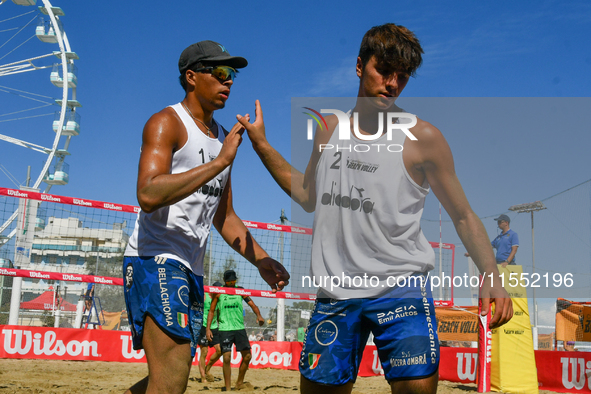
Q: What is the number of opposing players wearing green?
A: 2